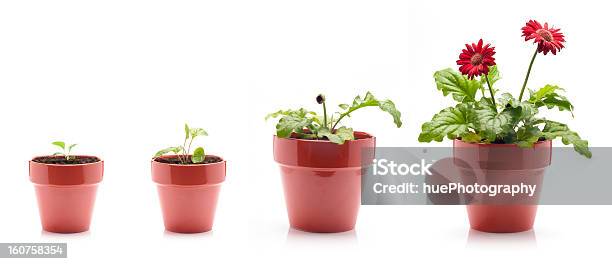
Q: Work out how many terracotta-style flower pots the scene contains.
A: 4